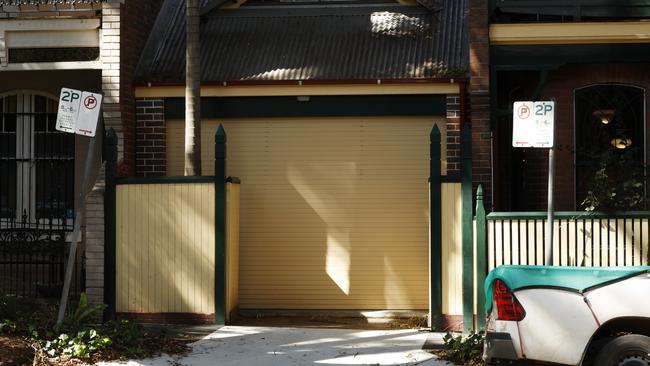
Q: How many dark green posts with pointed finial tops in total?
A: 5